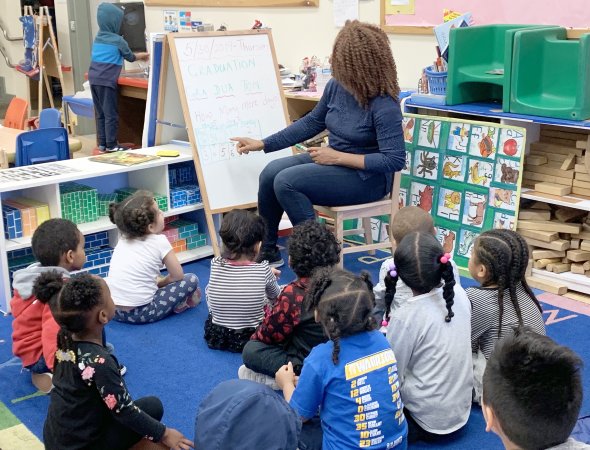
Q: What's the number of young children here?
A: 12